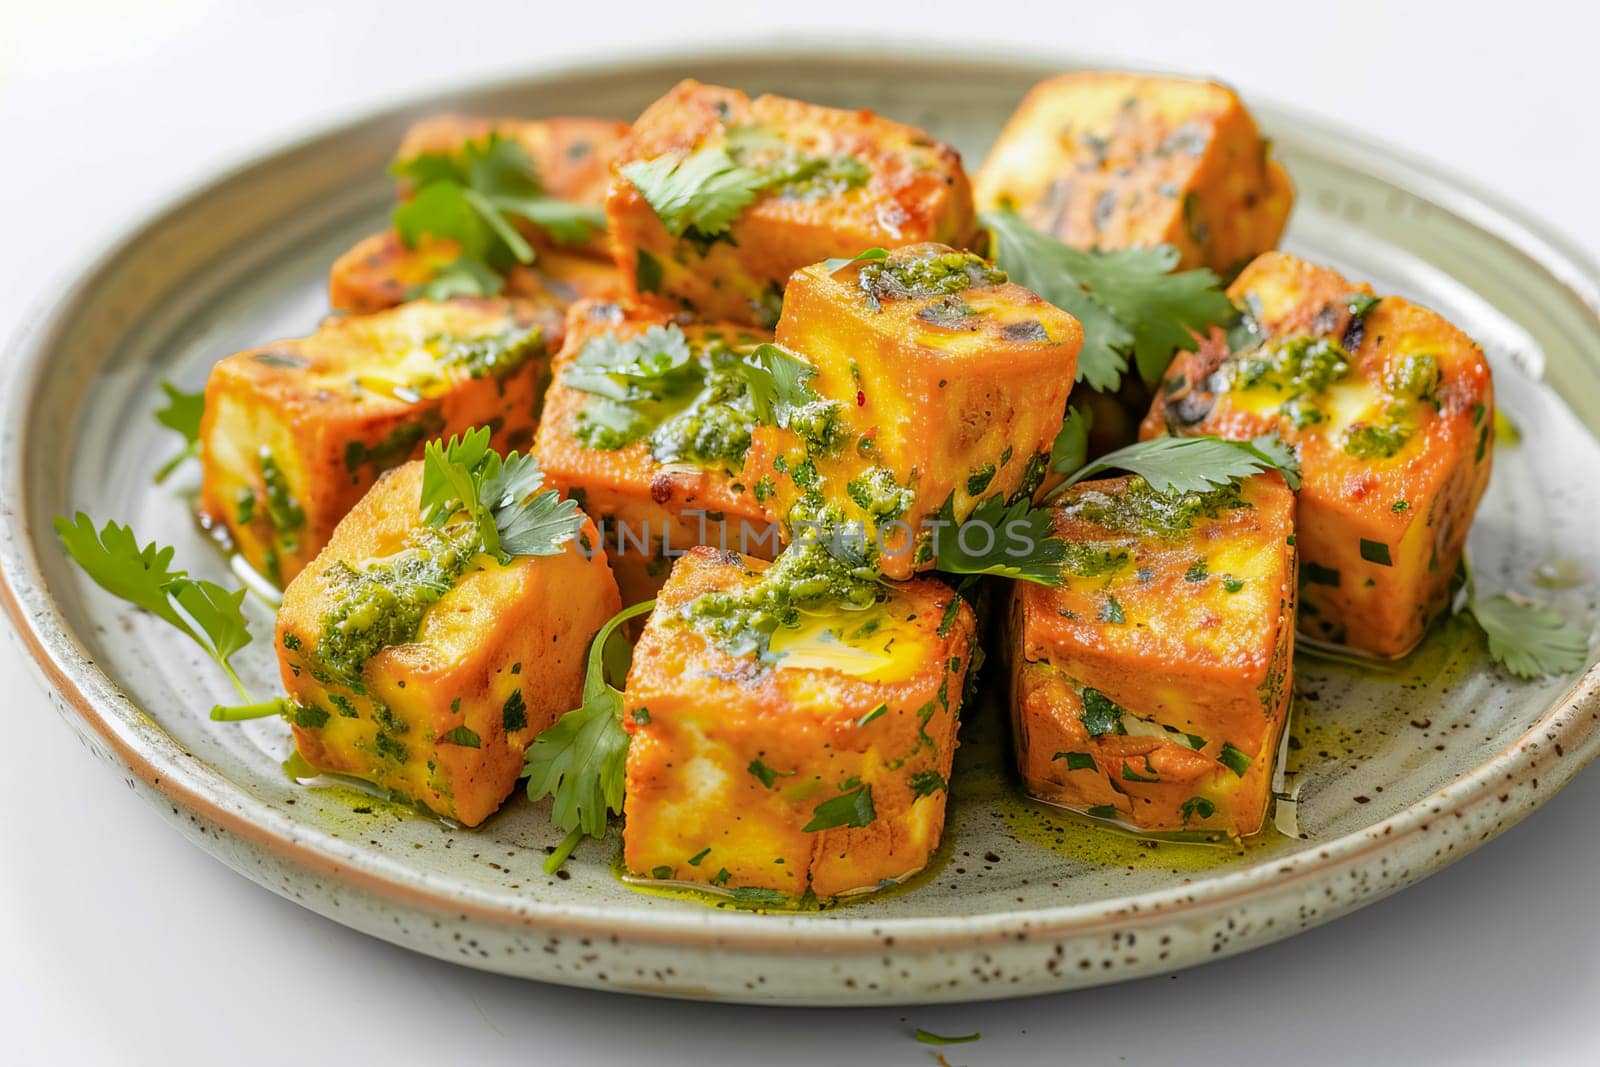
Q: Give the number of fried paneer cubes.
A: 11